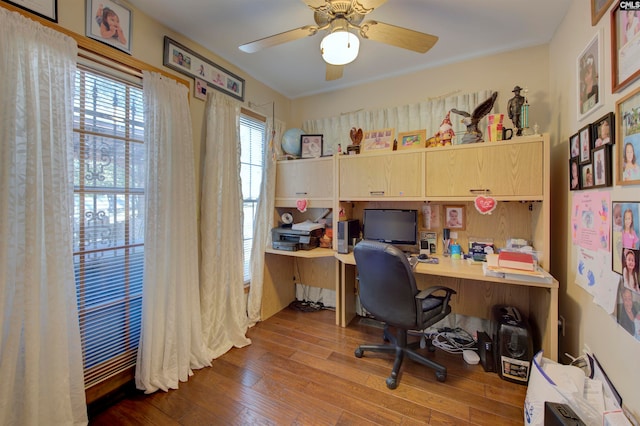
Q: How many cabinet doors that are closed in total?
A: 3